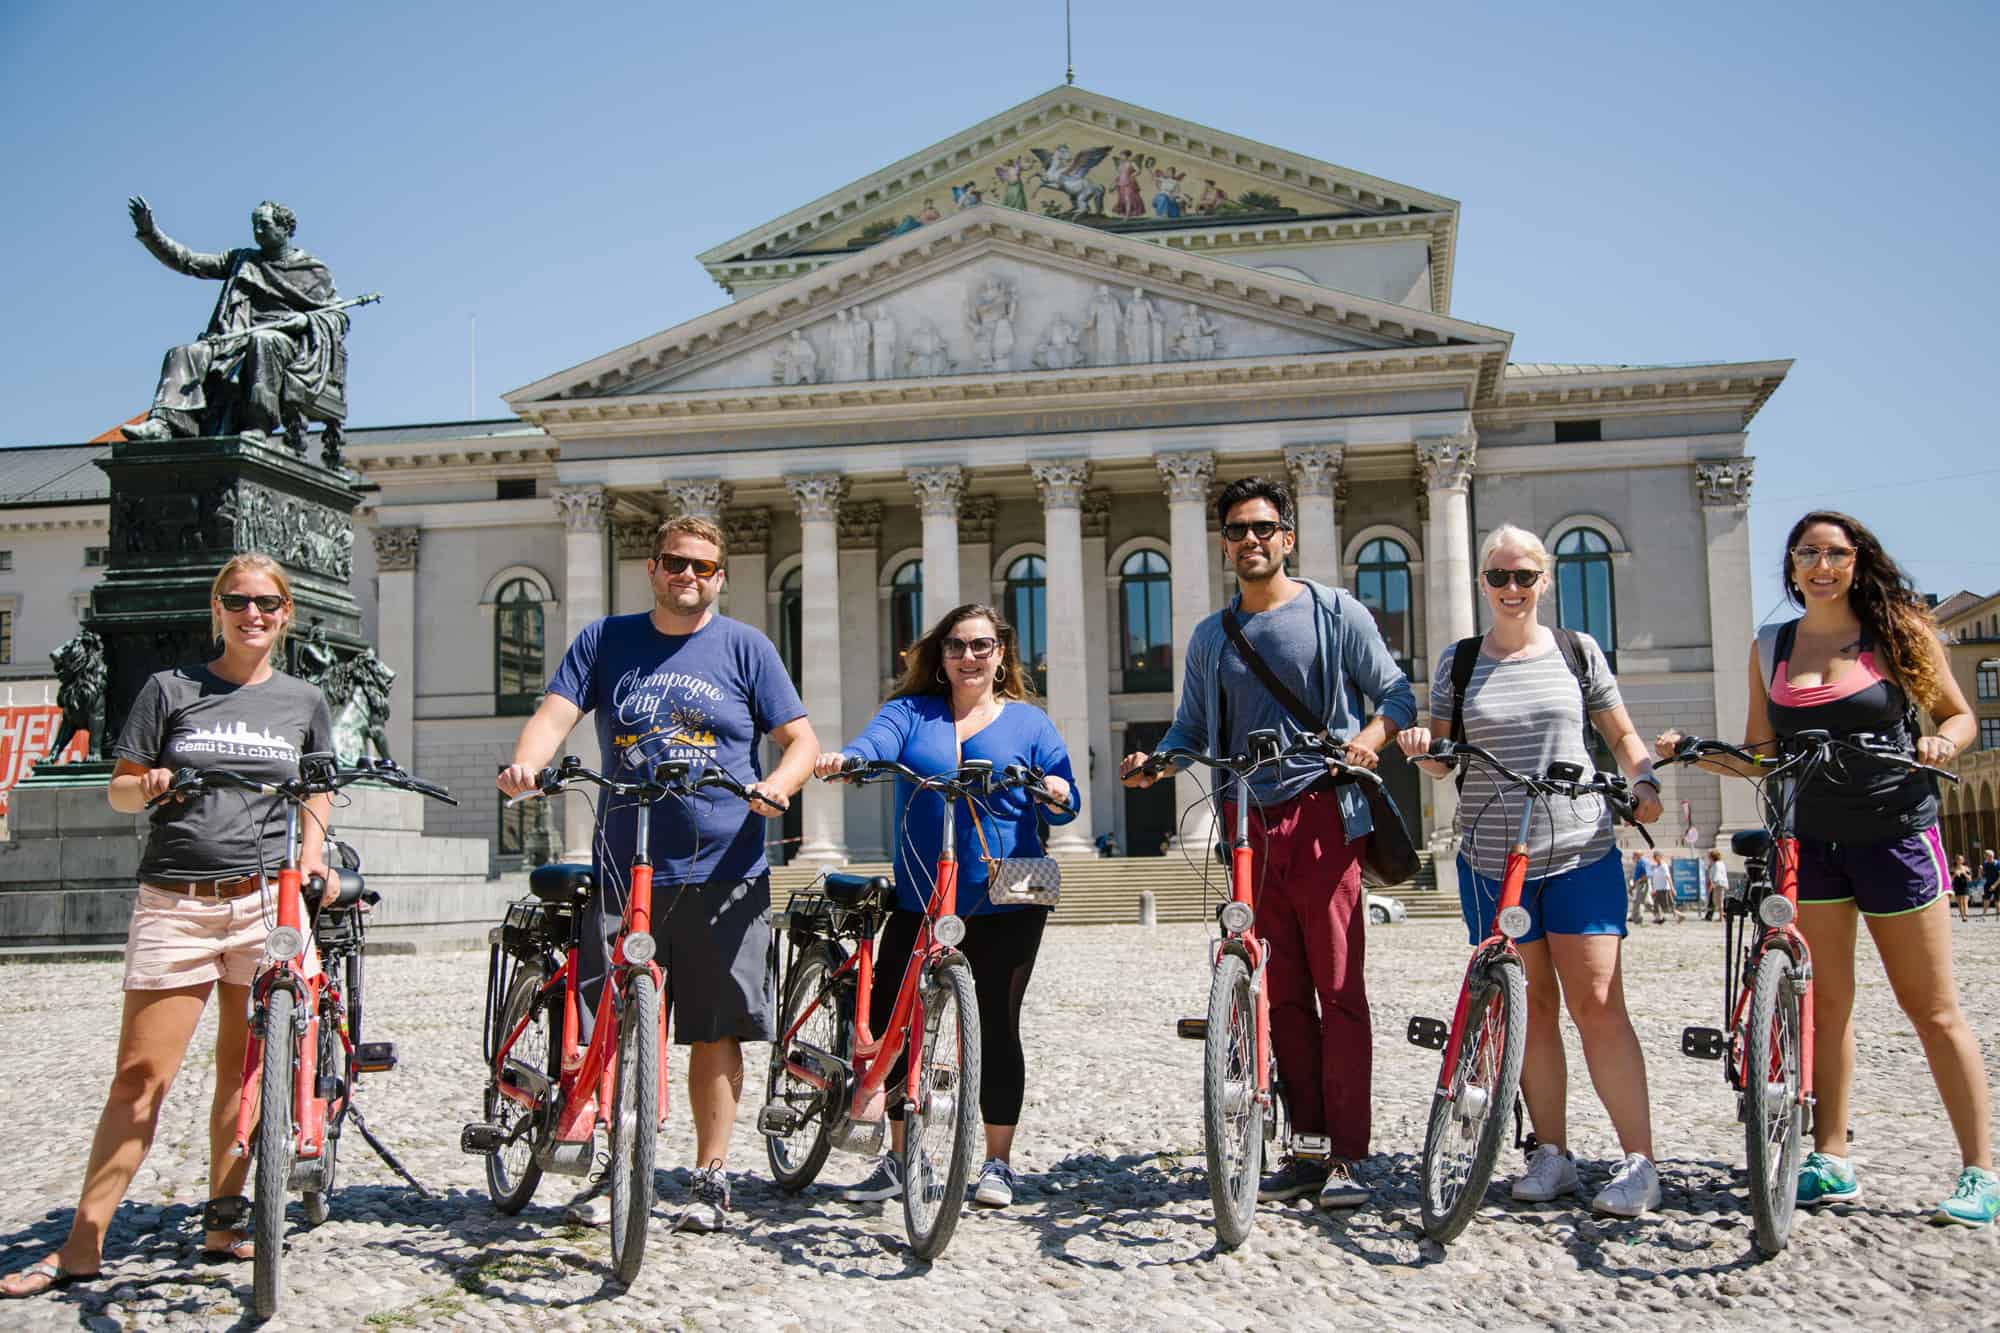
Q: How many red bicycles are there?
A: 6